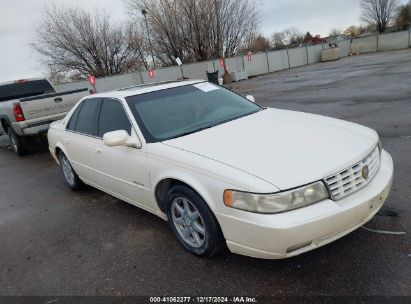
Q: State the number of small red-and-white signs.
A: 4